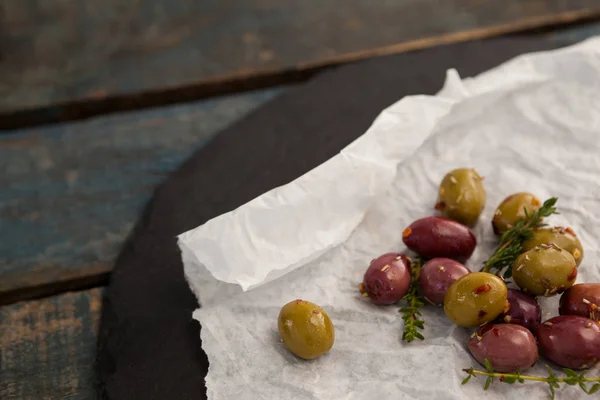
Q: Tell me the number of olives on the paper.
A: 13